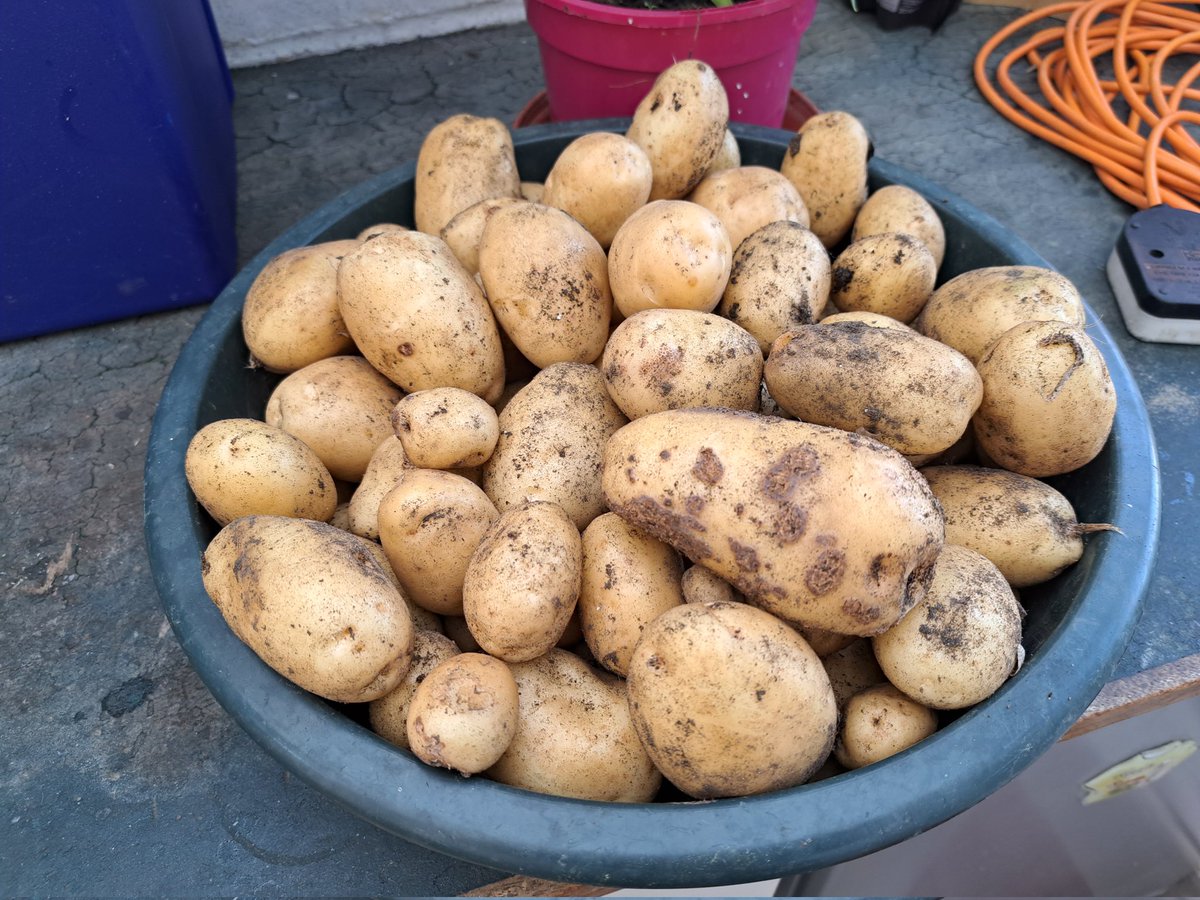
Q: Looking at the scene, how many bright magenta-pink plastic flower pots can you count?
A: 1